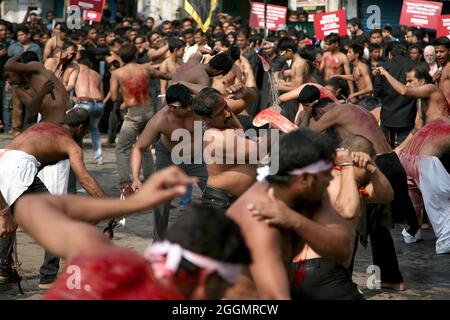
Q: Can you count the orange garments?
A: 0